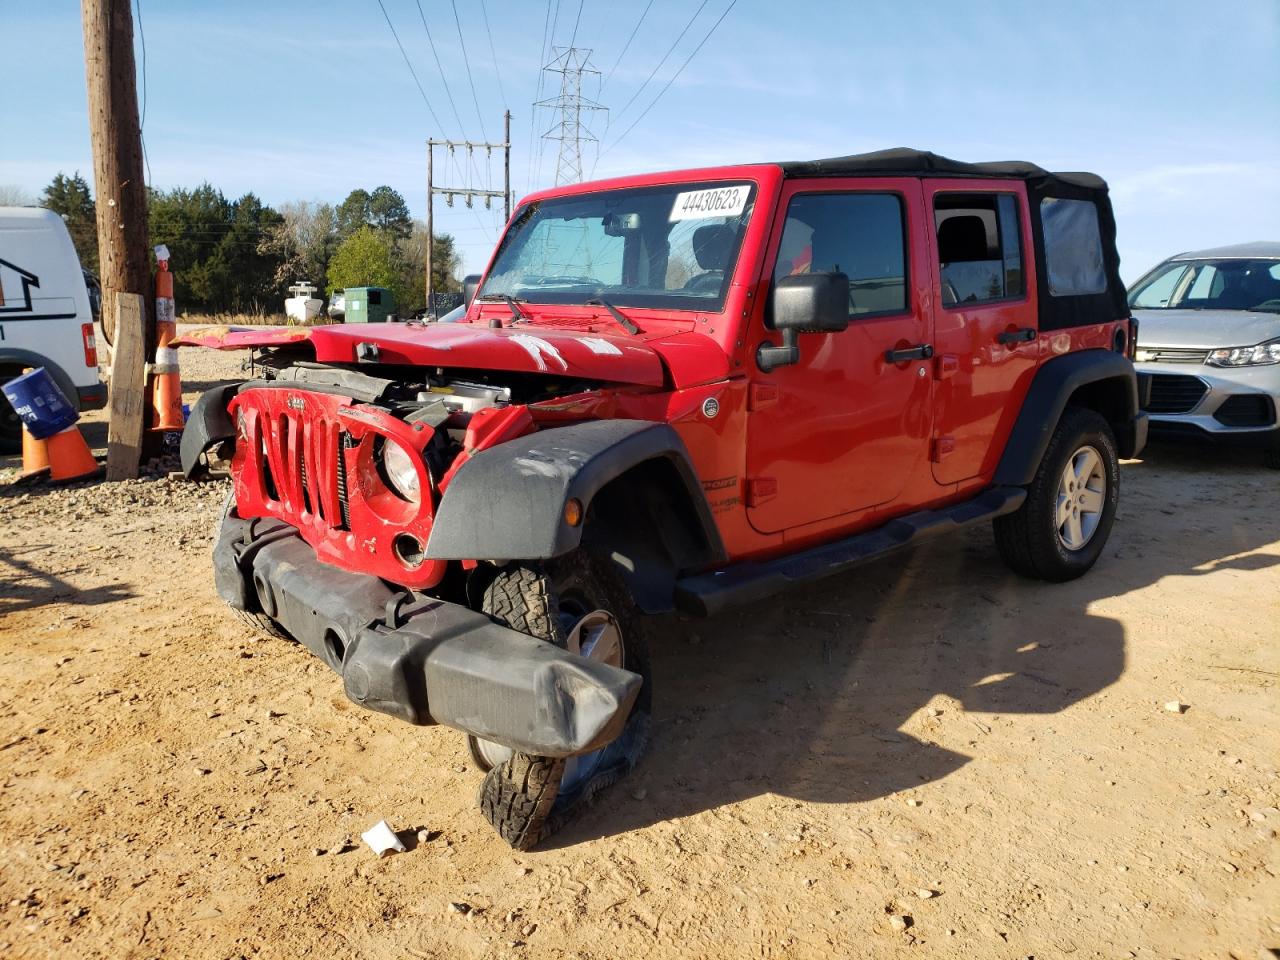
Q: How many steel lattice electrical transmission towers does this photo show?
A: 1